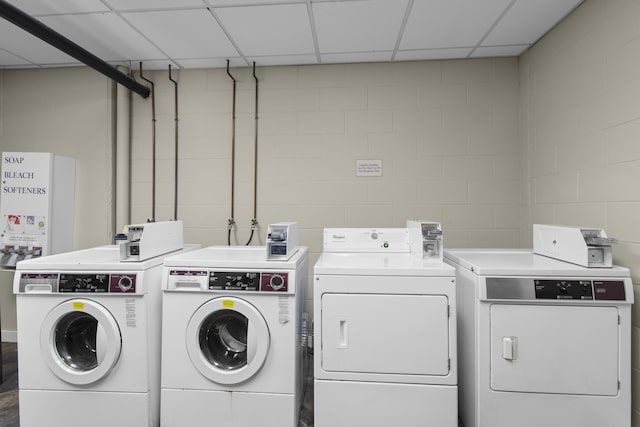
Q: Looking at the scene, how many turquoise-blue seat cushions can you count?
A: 0